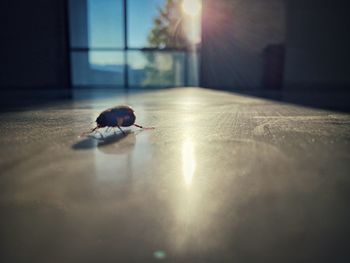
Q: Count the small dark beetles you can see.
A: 1